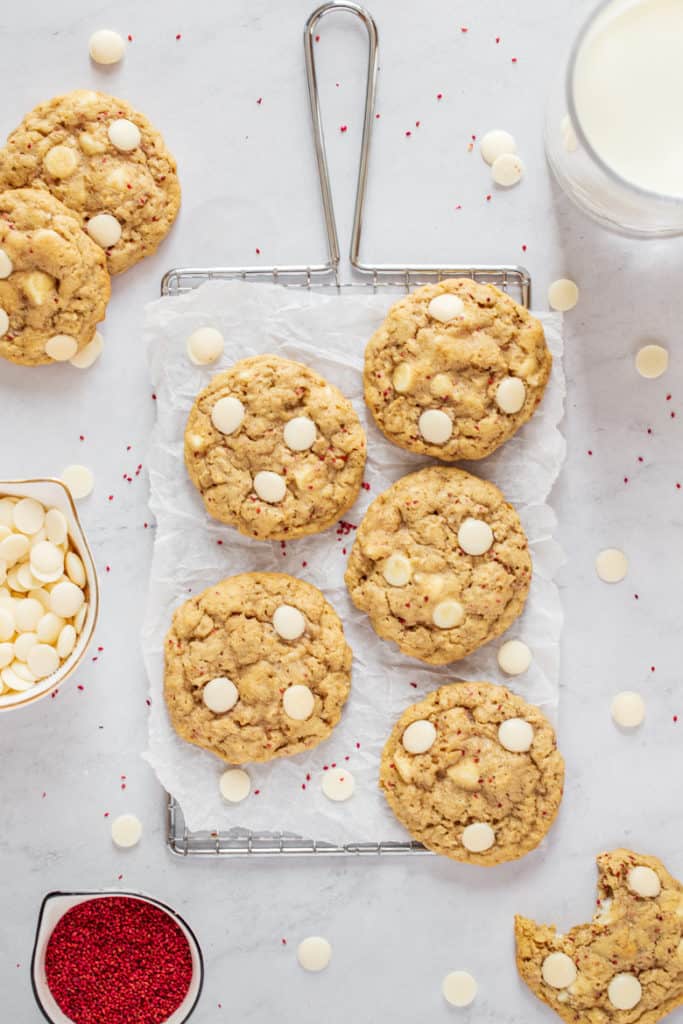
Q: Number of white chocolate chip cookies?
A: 8